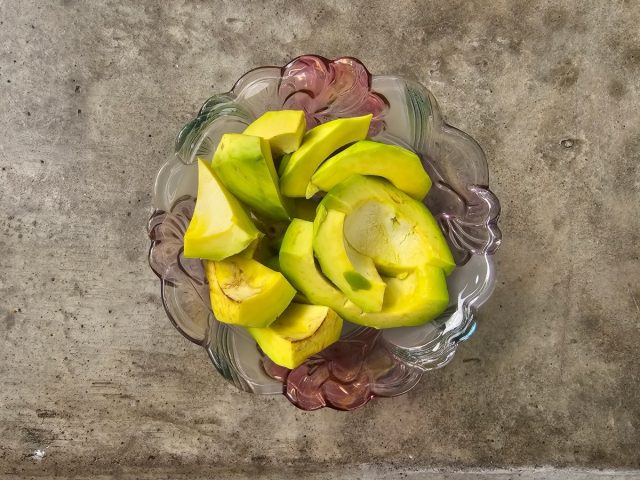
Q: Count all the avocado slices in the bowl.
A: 10